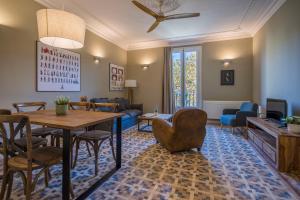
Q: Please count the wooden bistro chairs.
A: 5